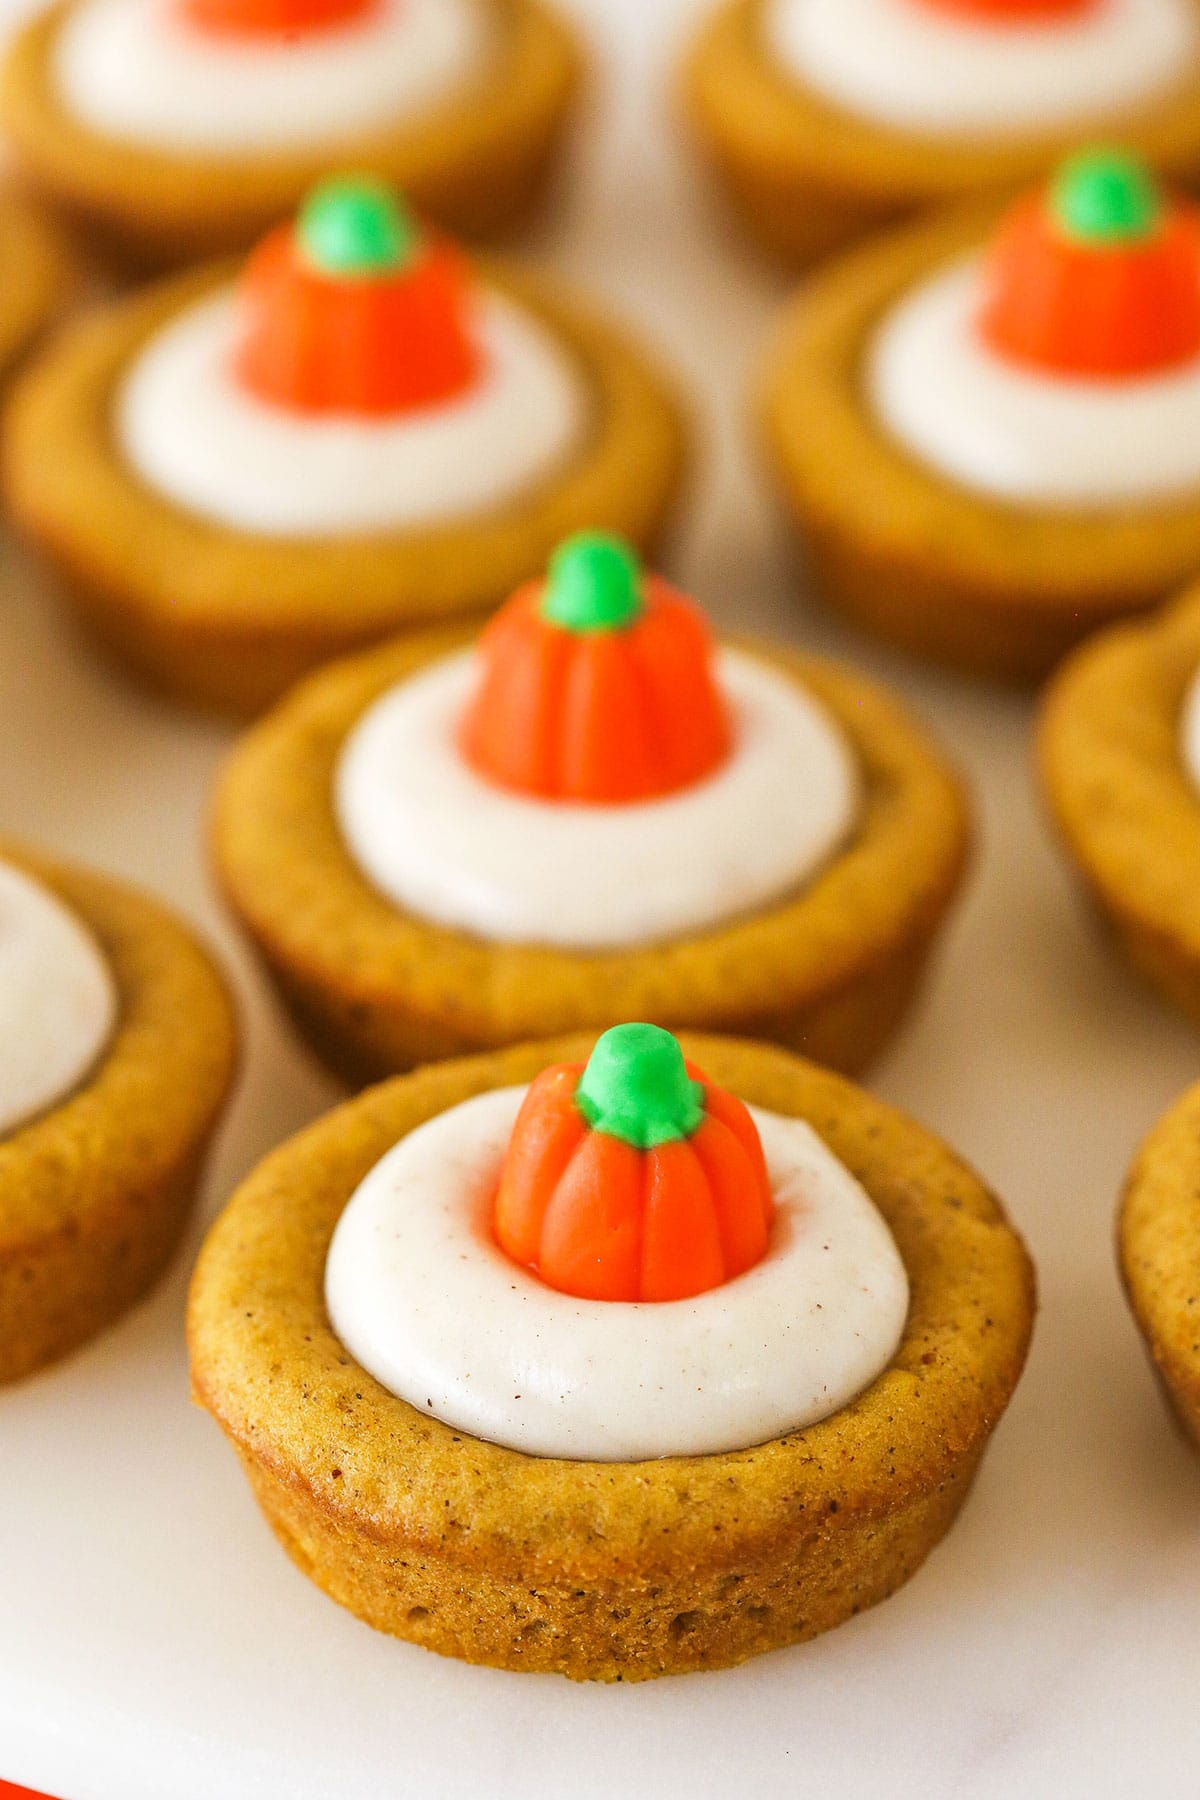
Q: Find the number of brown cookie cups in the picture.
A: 10